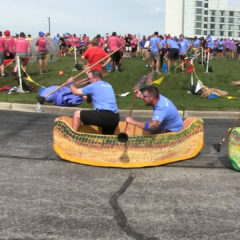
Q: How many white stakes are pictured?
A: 5